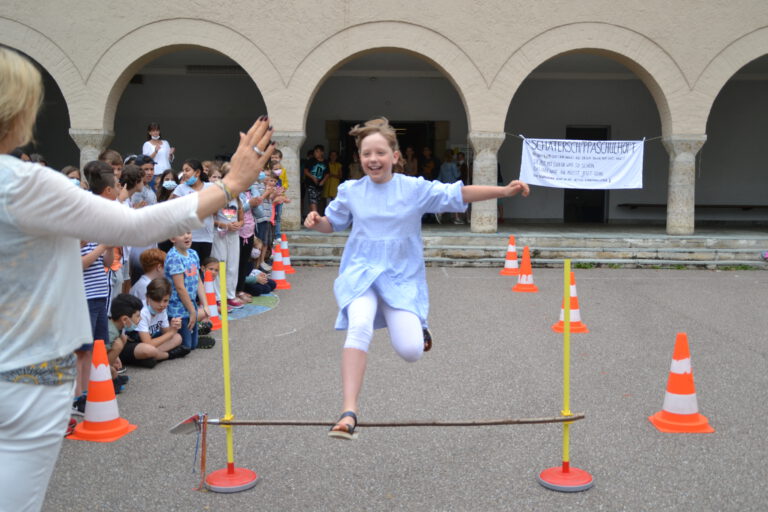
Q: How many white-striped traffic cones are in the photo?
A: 8